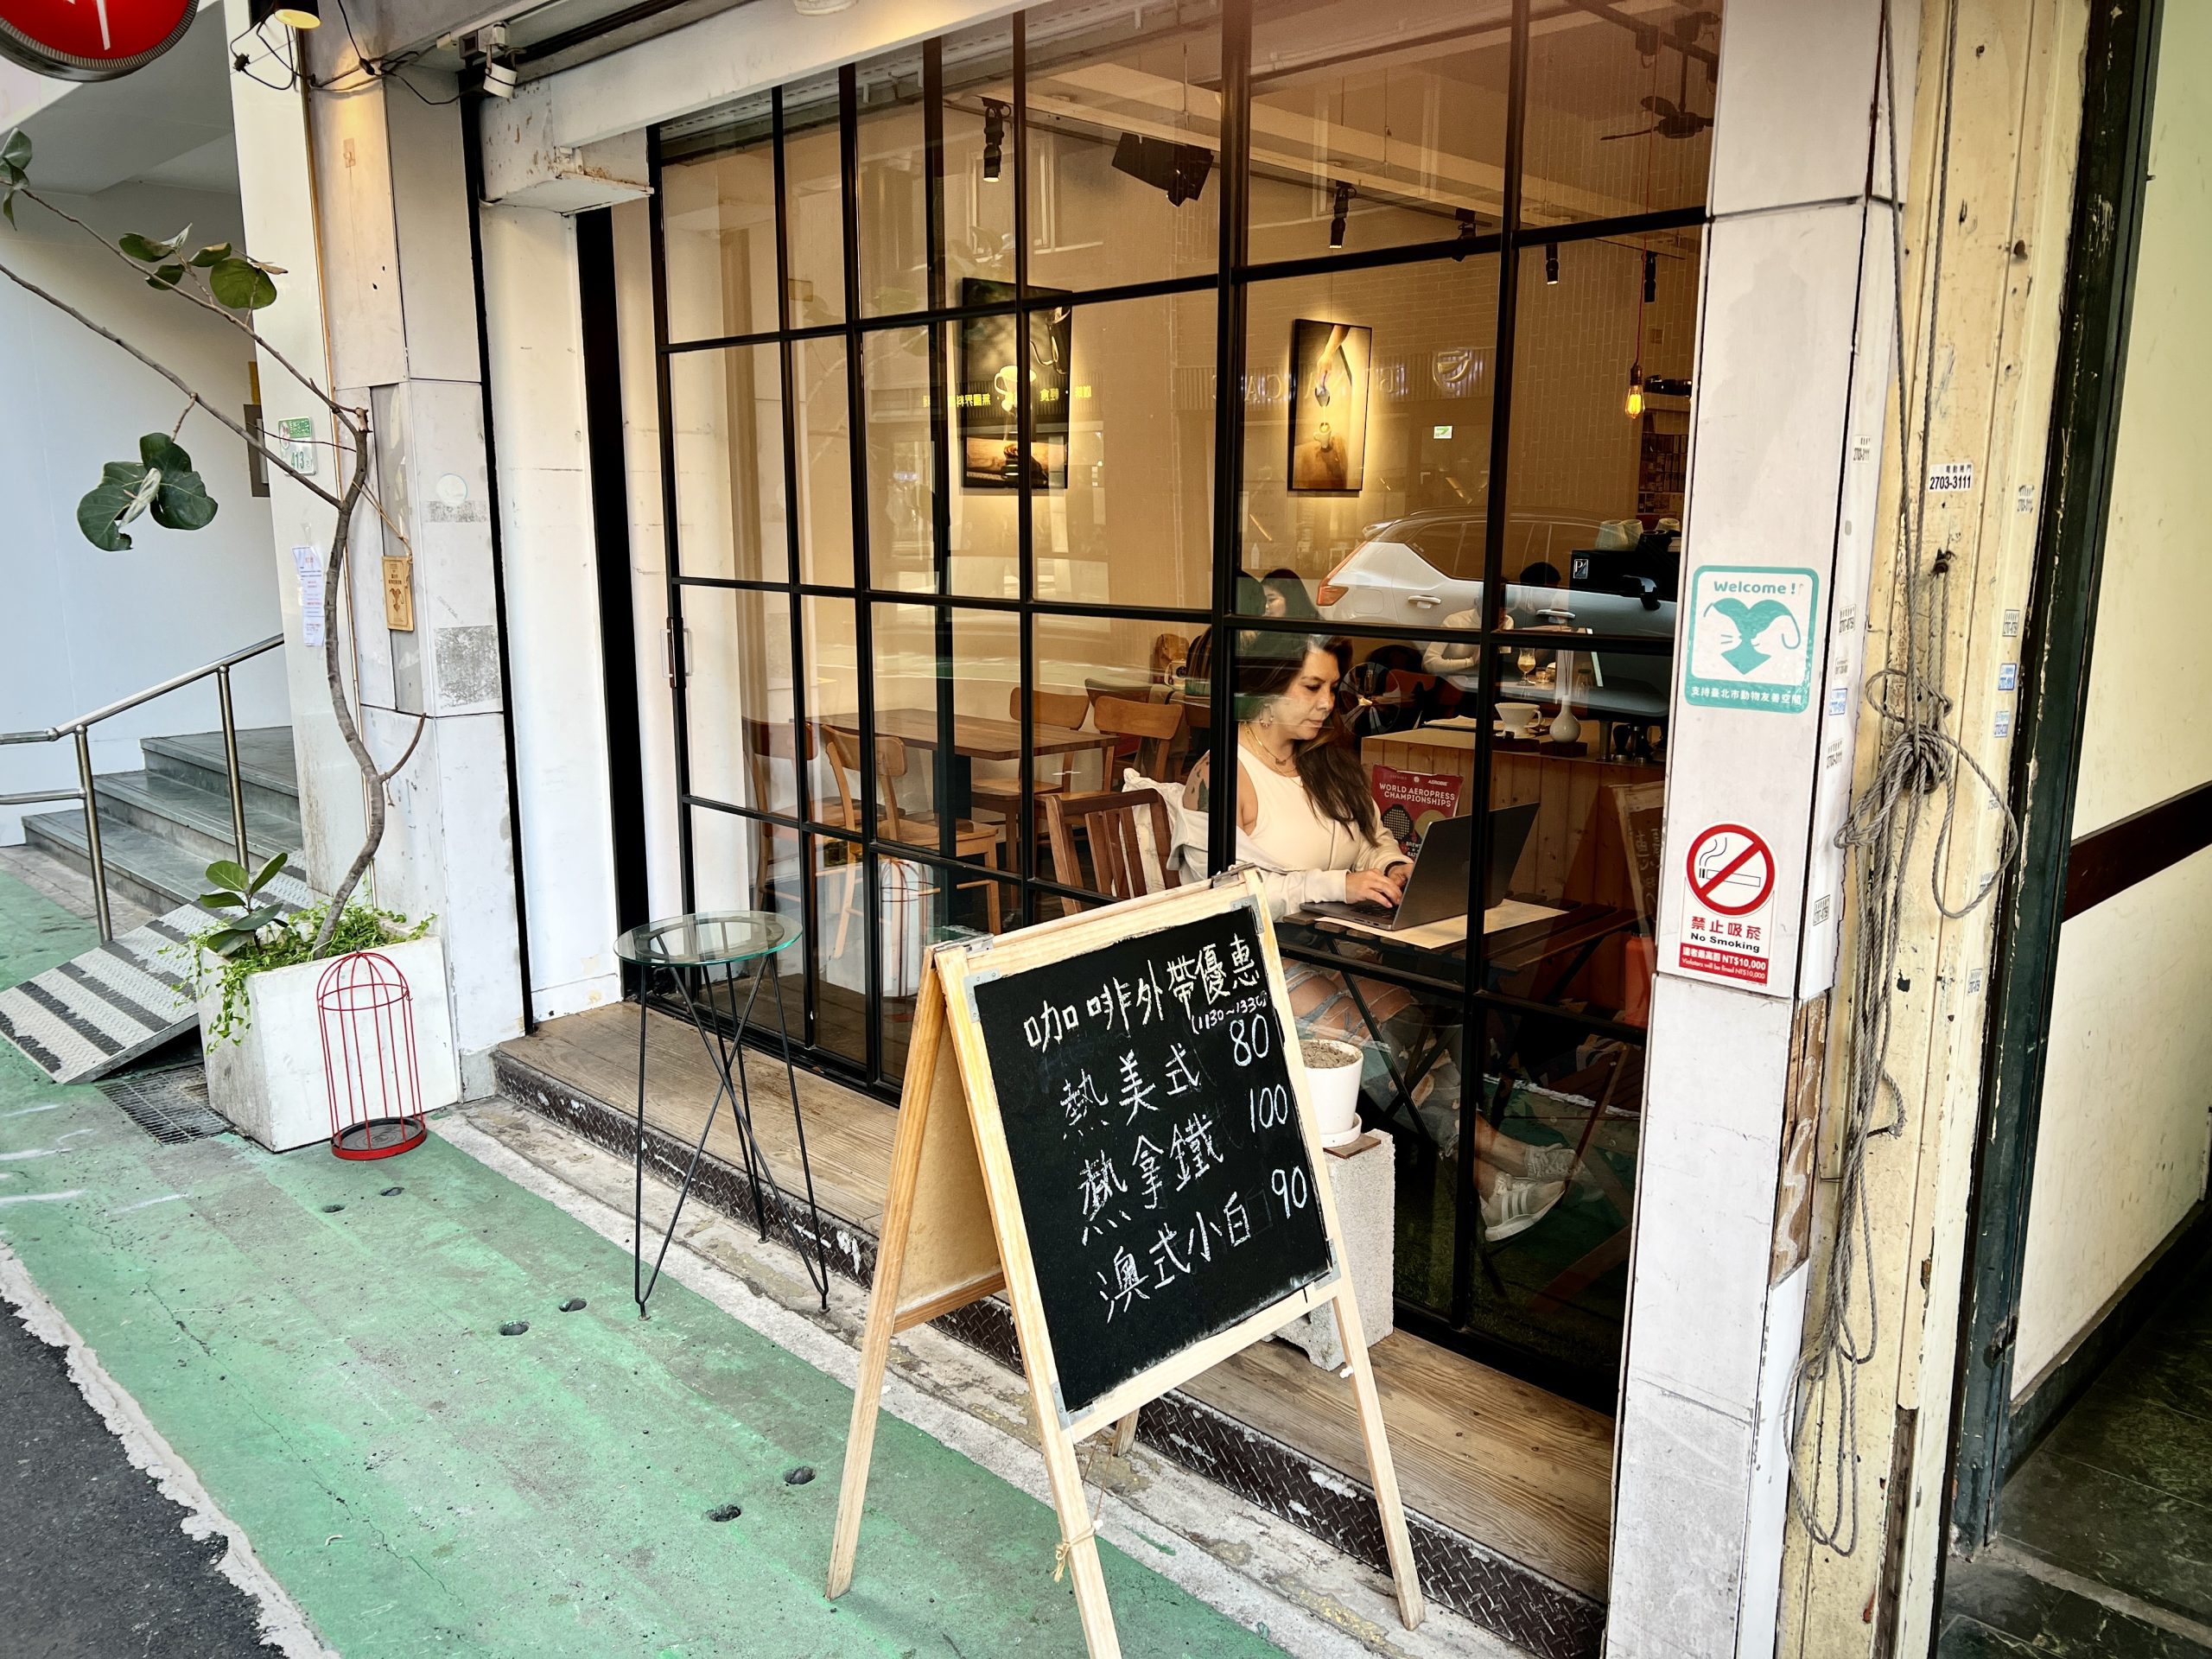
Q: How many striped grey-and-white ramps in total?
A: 1